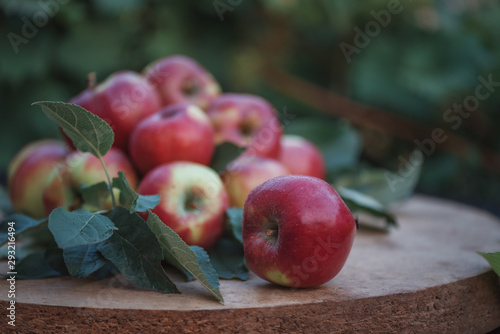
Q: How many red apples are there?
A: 10